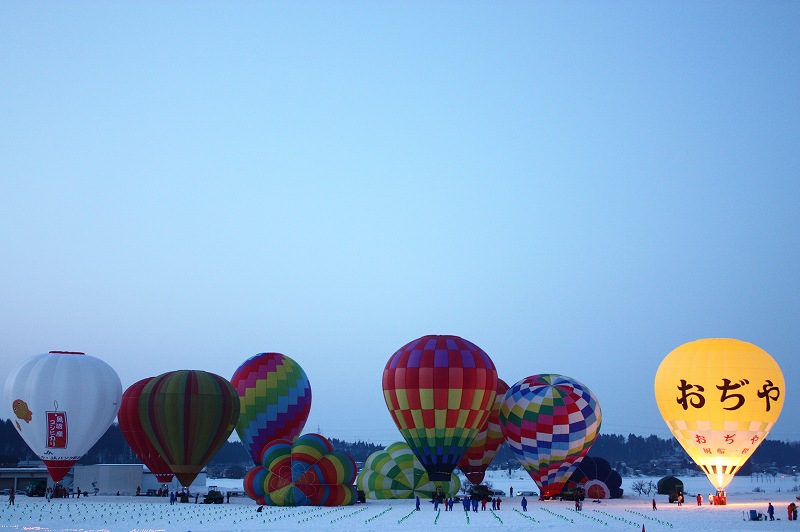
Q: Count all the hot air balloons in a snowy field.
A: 11